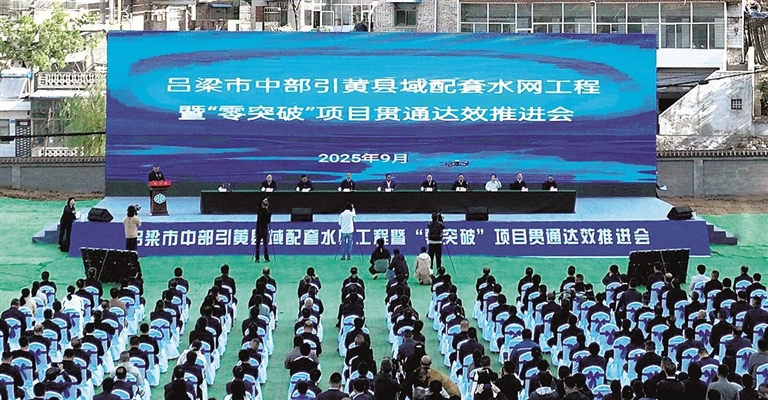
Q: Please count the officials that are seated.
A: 9